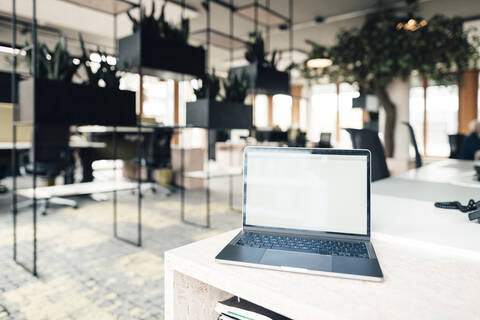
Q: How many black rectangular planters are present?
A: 4